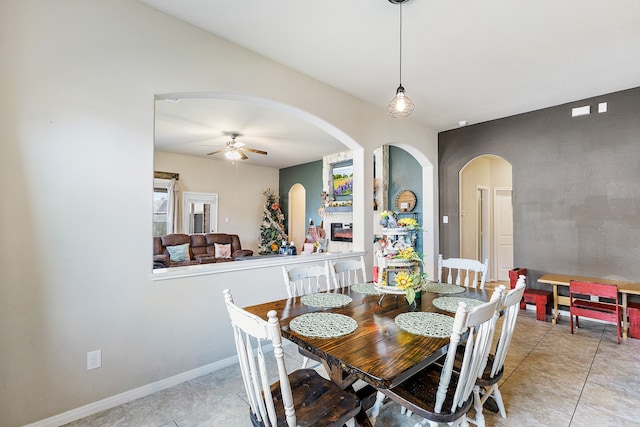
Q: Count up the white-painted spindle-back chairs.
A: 6